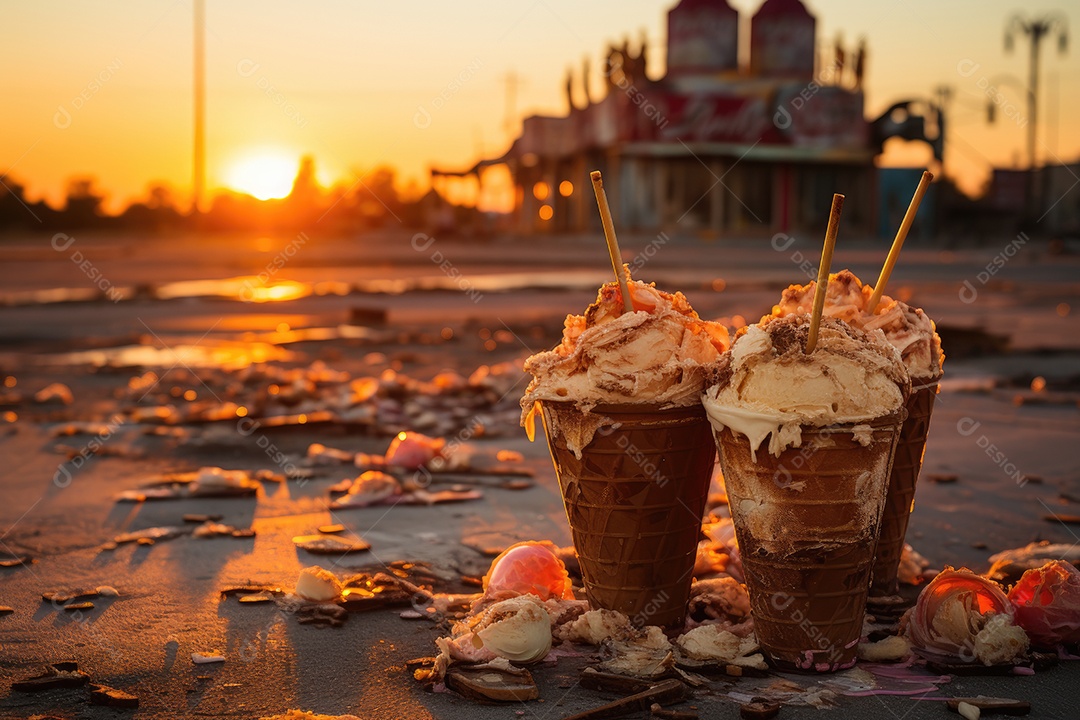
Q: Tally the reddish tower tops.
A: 2